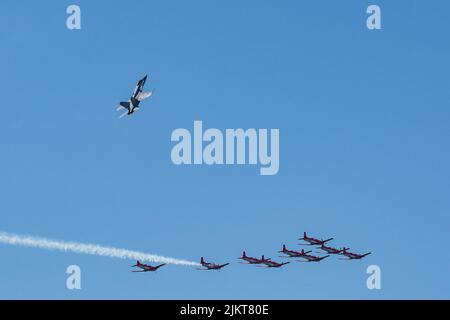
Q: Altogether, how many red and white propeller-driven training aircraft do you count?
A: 9